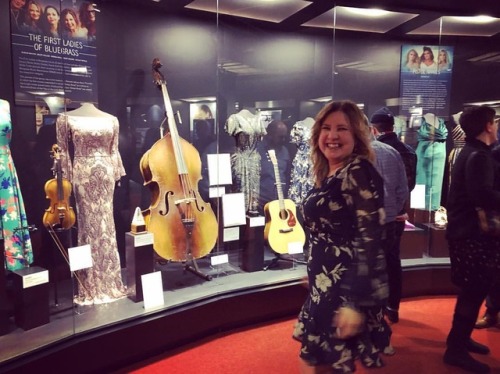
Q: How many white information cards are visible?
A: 12